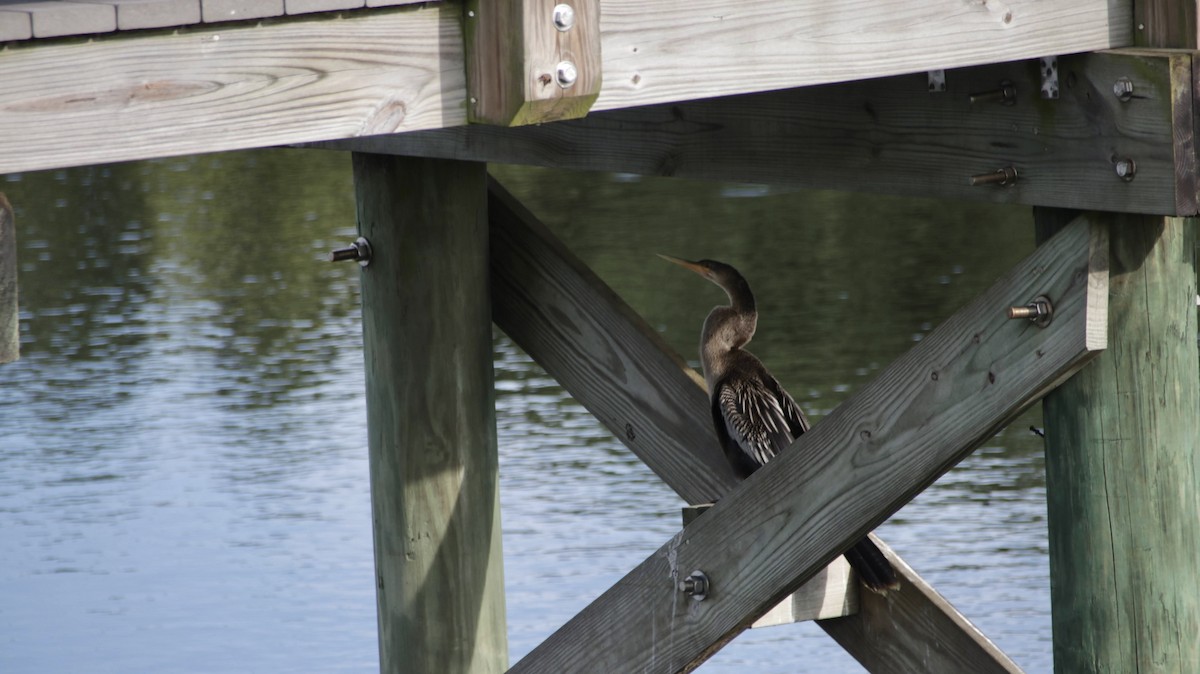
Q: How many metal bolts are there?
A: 9